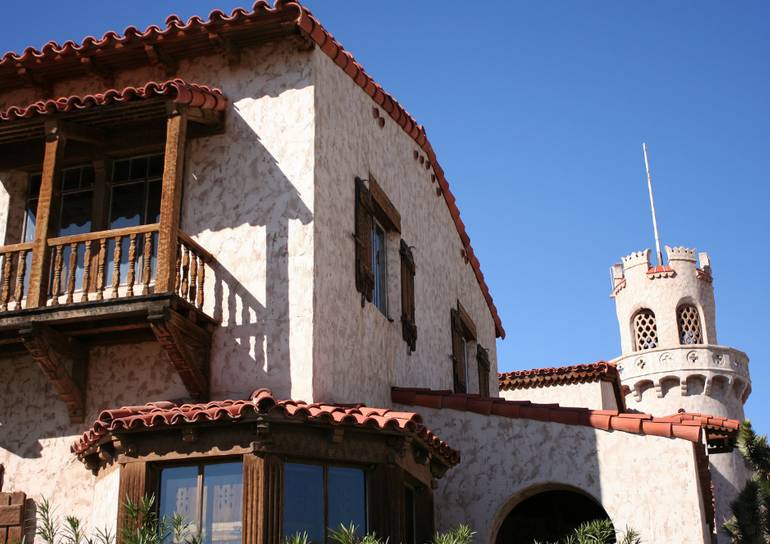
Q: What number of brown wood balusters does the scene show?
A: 13